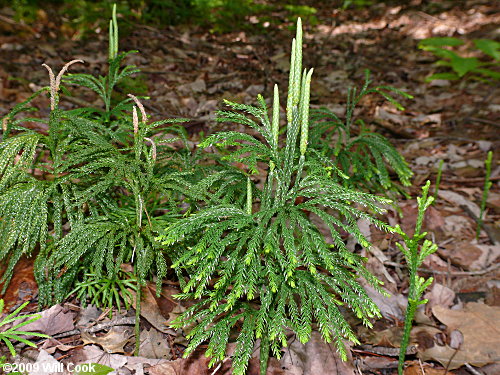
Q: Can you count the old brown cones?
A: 5